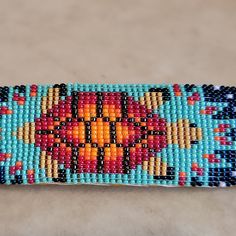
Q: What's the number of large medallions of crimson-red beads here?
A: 1